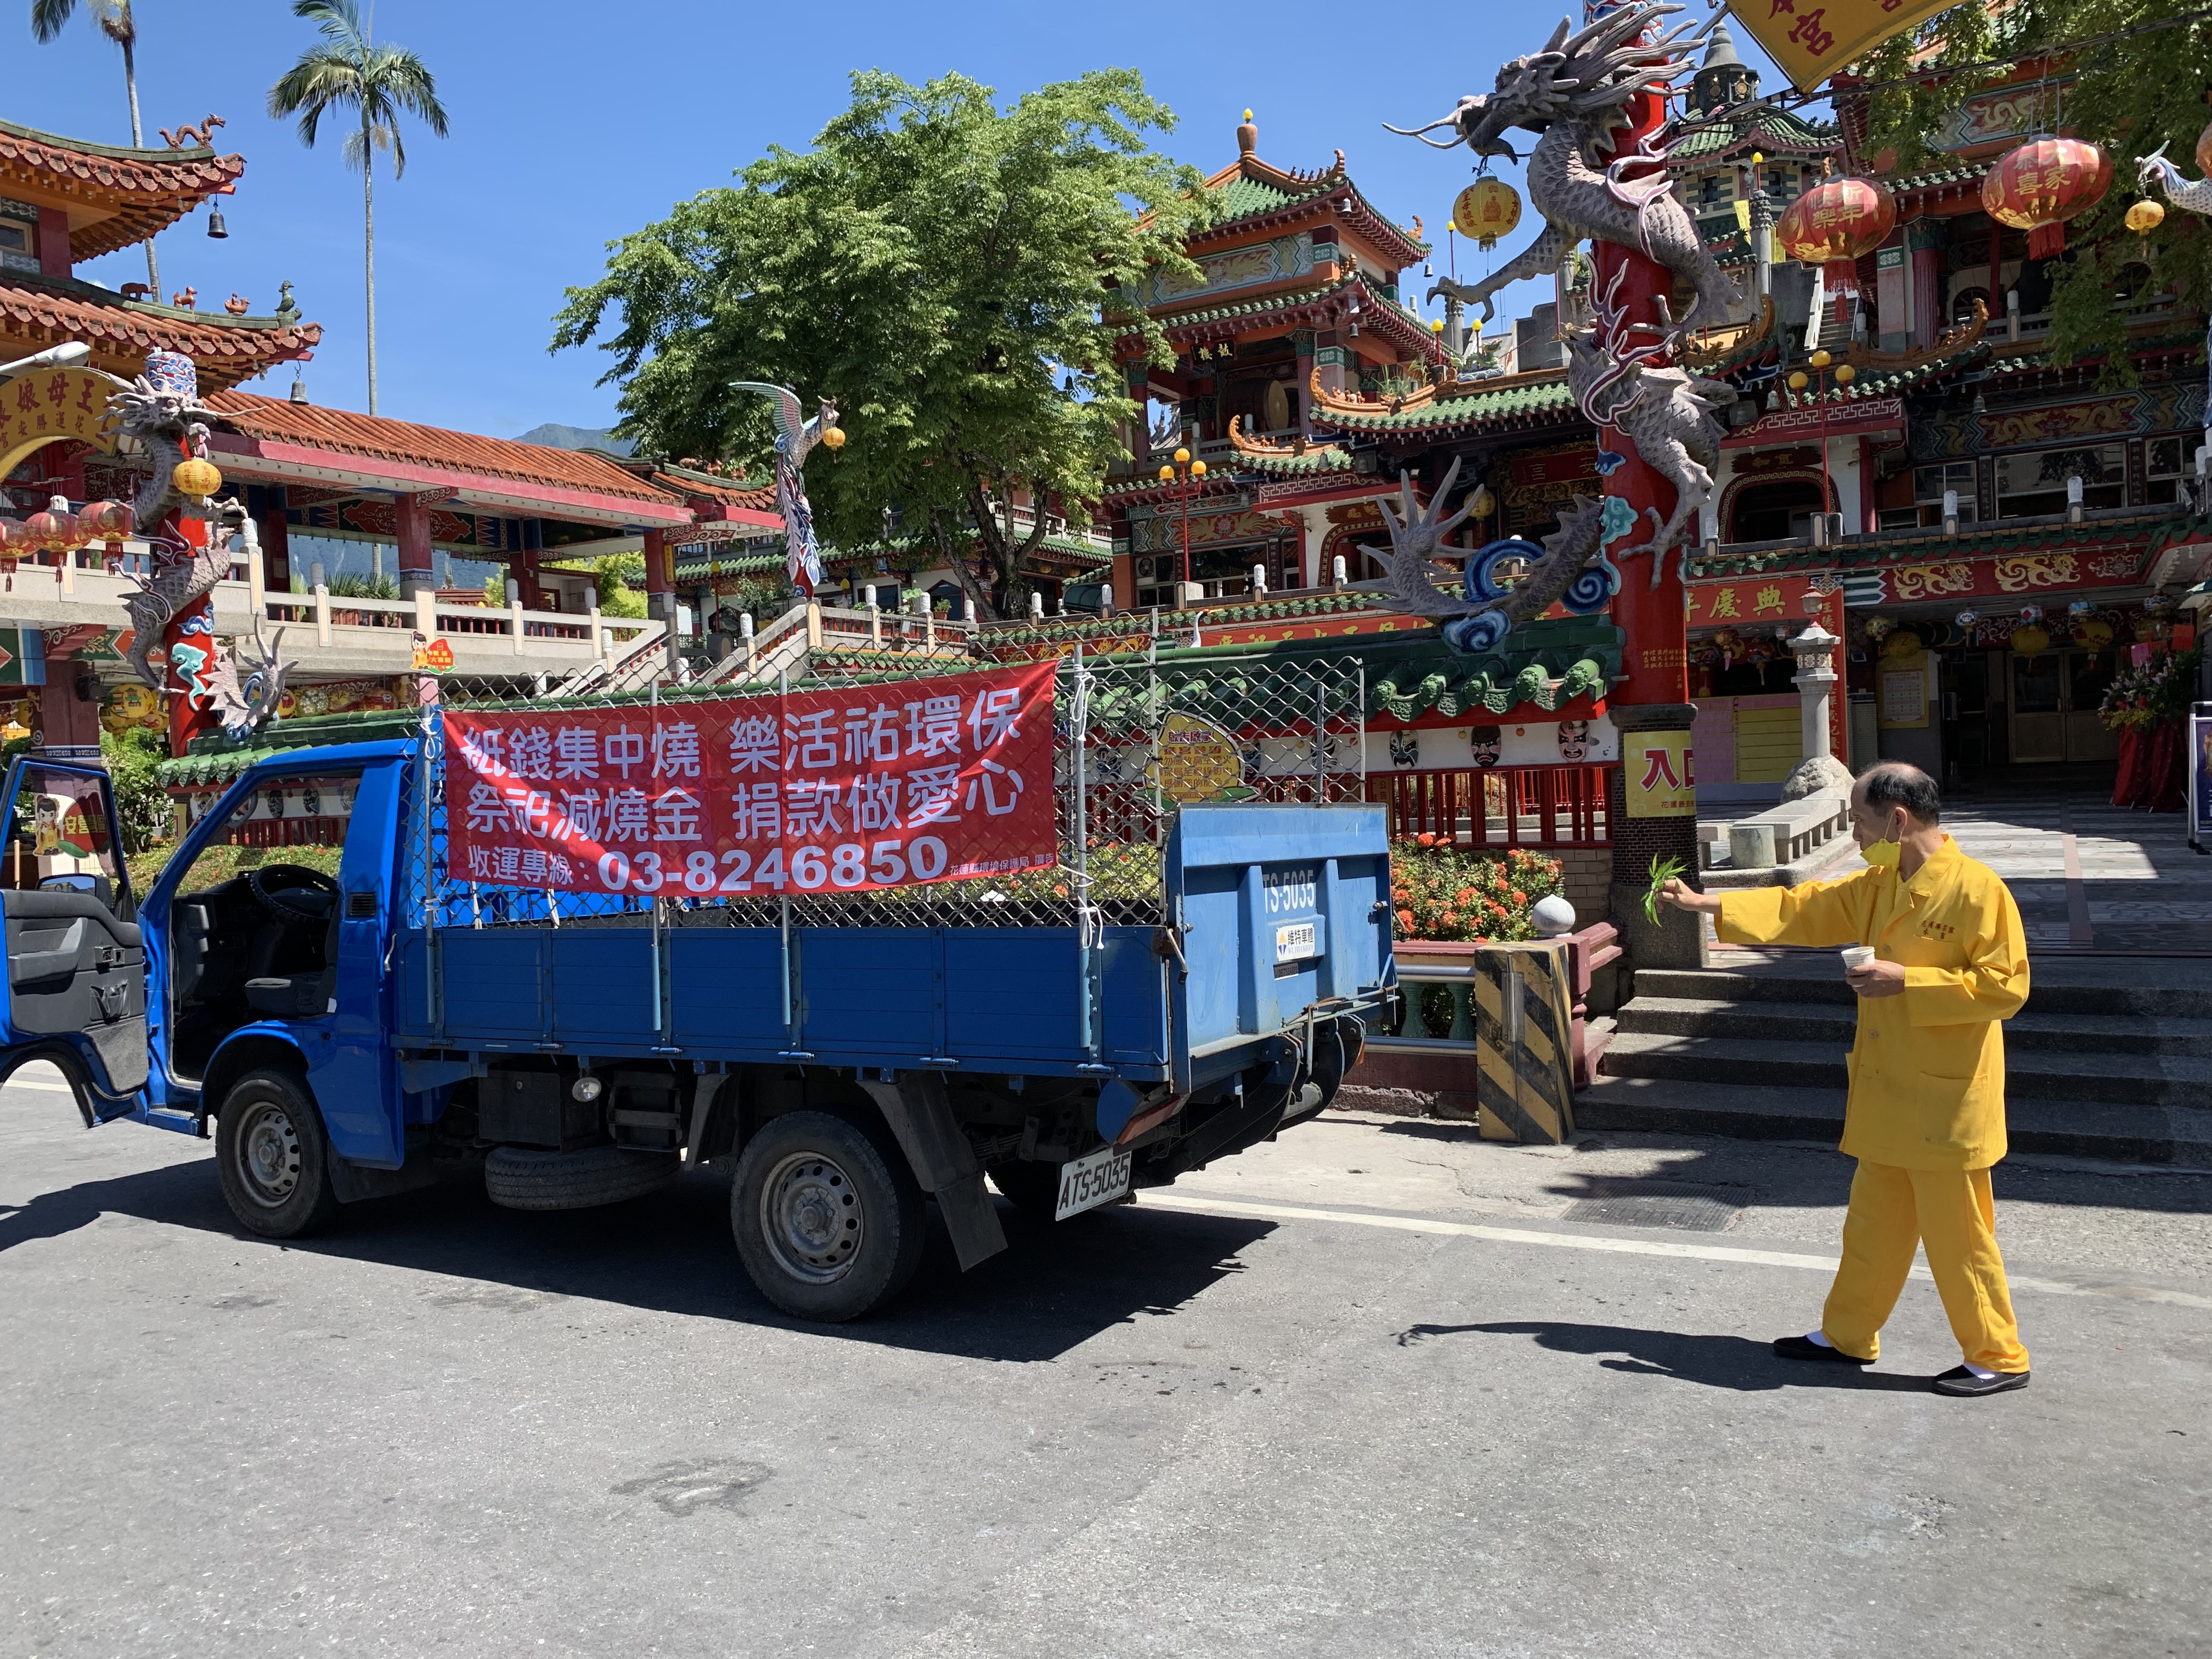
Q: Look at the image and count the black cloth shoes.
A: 2